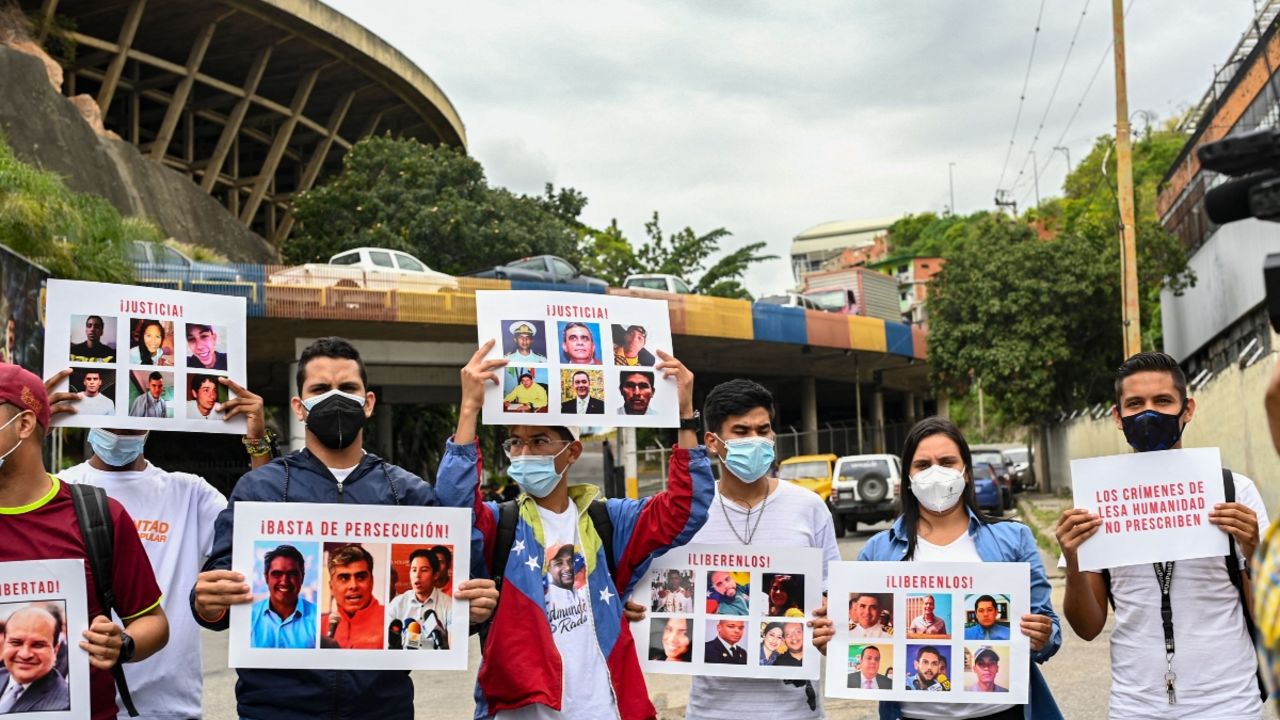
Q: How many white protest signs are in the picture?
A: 7